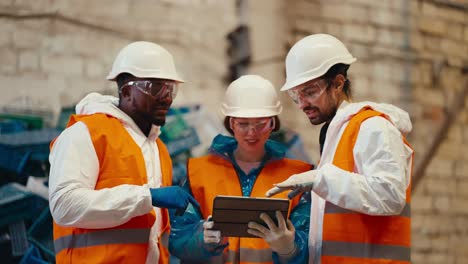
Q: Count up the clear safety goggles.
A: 3